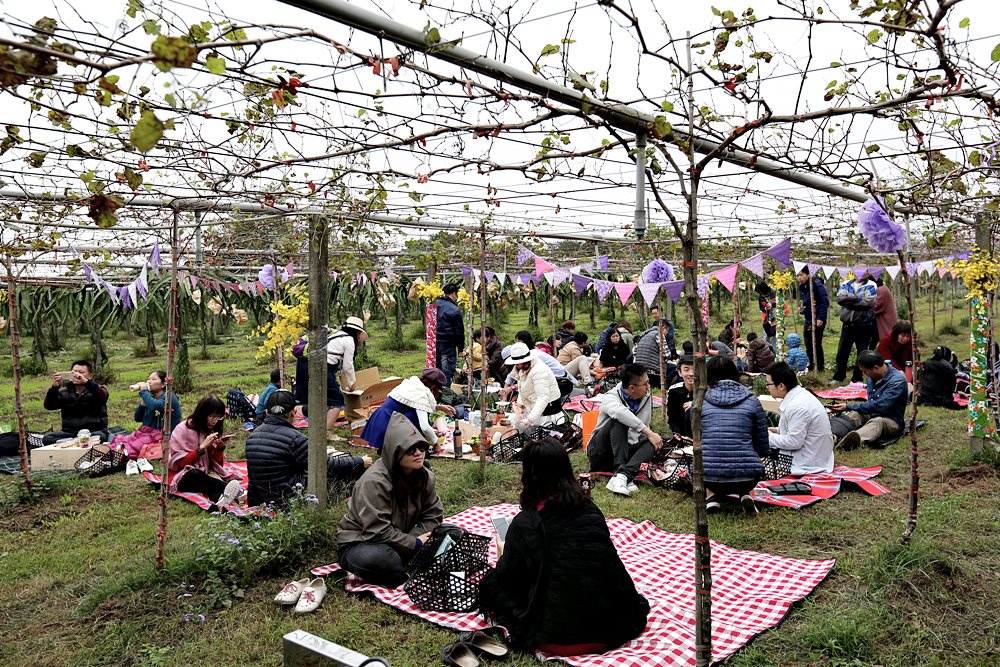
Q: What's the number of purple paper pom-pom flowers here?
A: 3